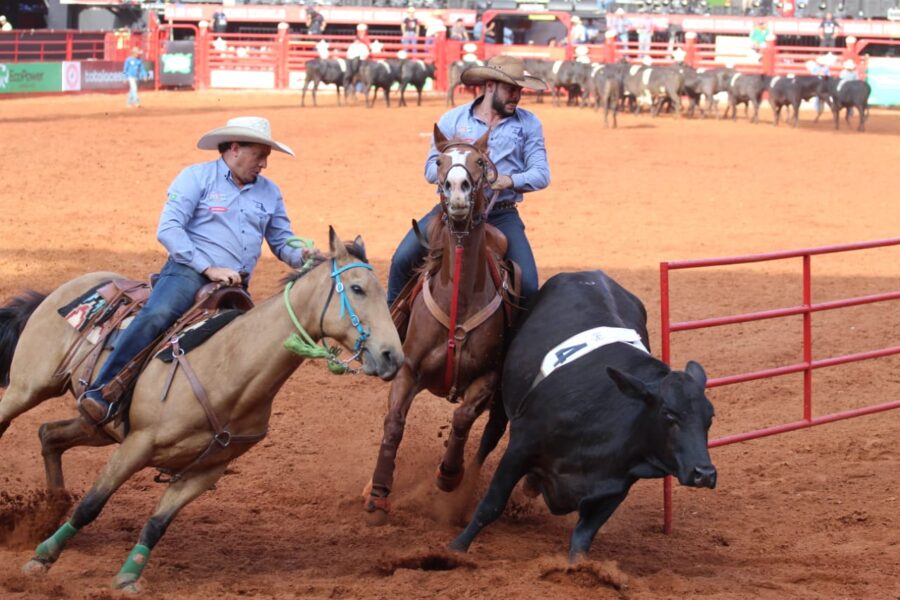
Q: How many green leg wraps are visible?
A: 2